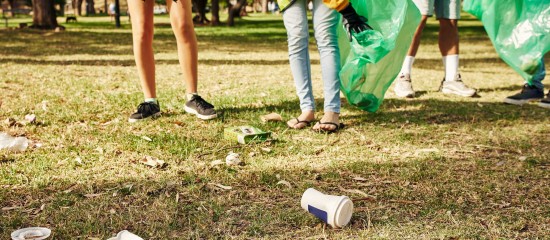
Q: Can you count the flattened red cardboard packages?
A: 0